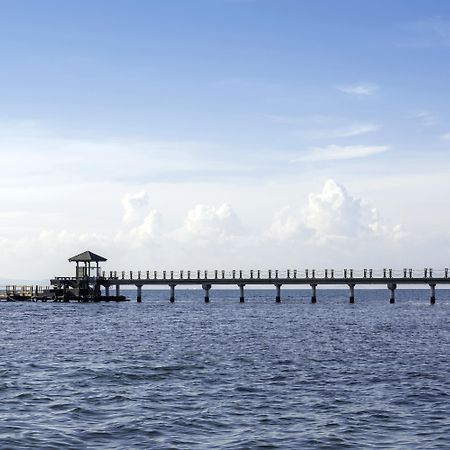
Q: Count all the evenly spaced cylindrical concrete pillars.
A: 9